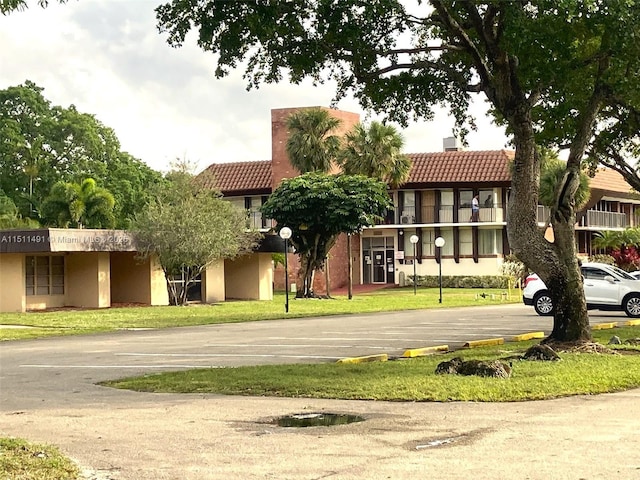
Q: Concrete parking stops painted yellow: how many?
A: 6